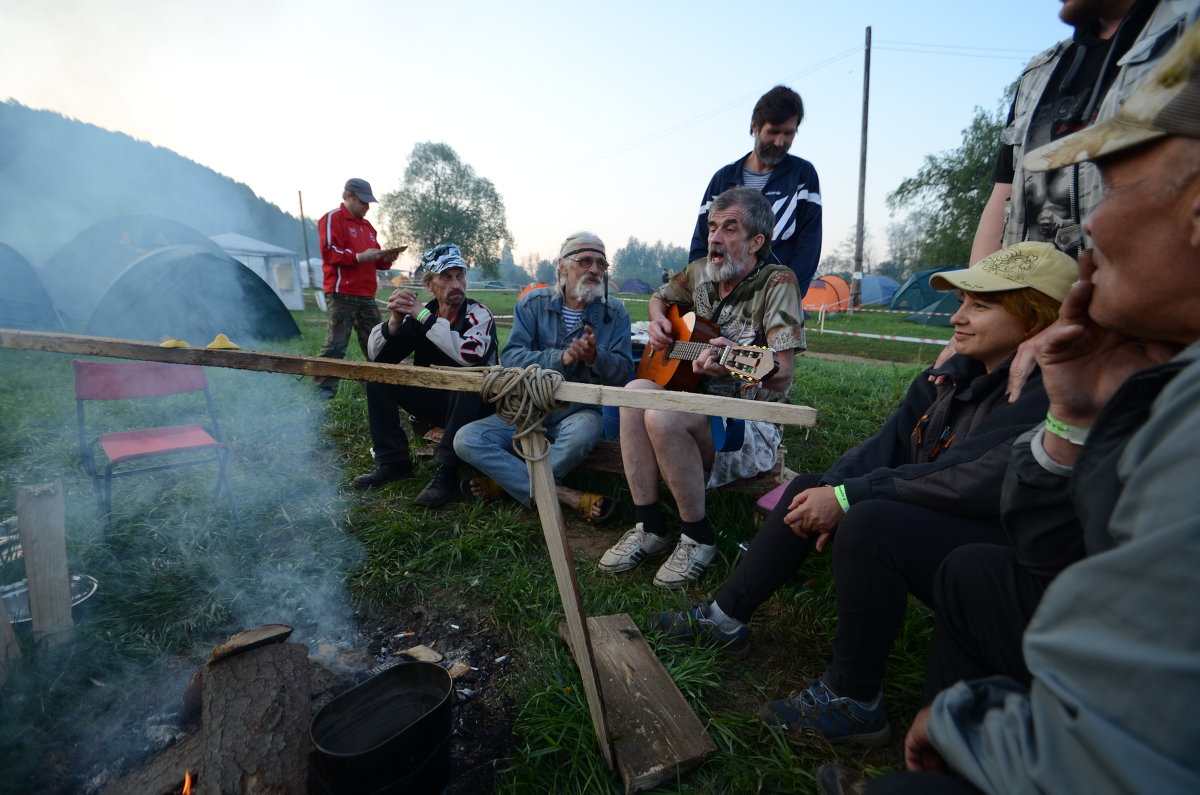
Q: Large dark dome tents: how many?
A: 3